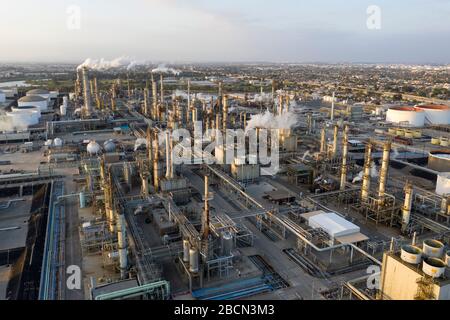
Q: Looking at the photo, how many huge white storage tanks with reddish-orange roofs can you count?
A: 2